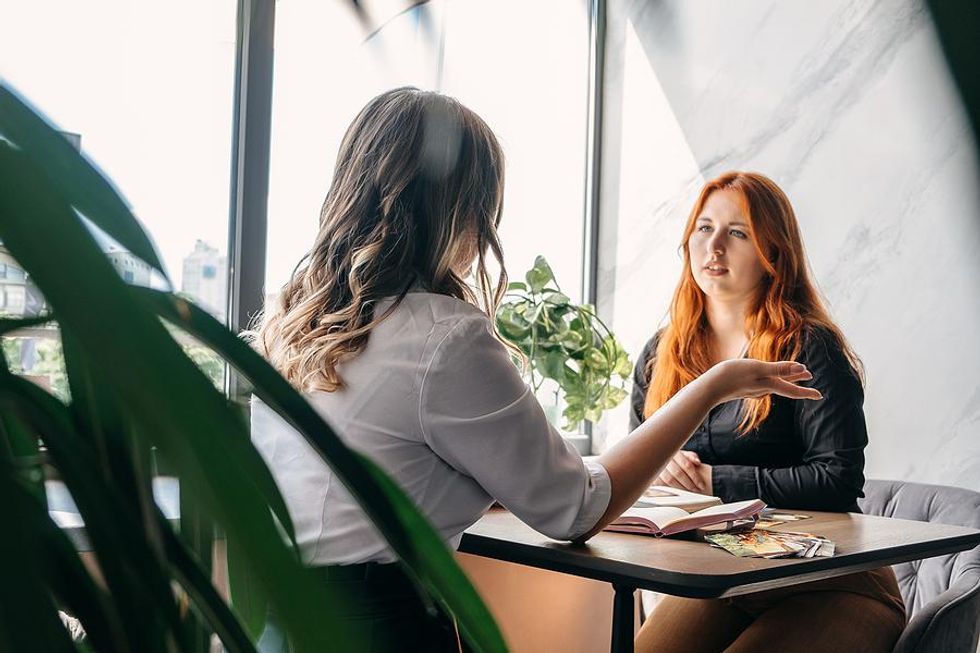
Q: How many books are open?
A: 2